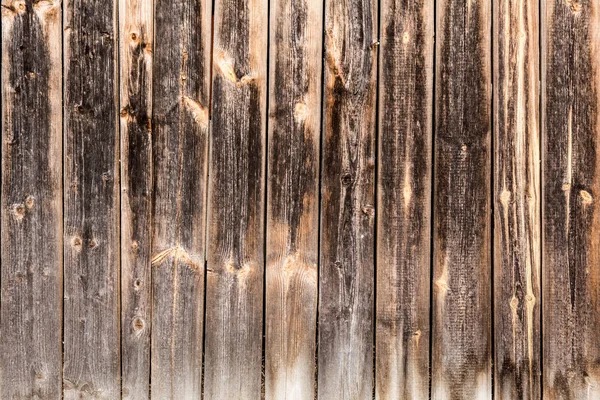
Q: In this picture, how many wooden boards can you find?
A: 11